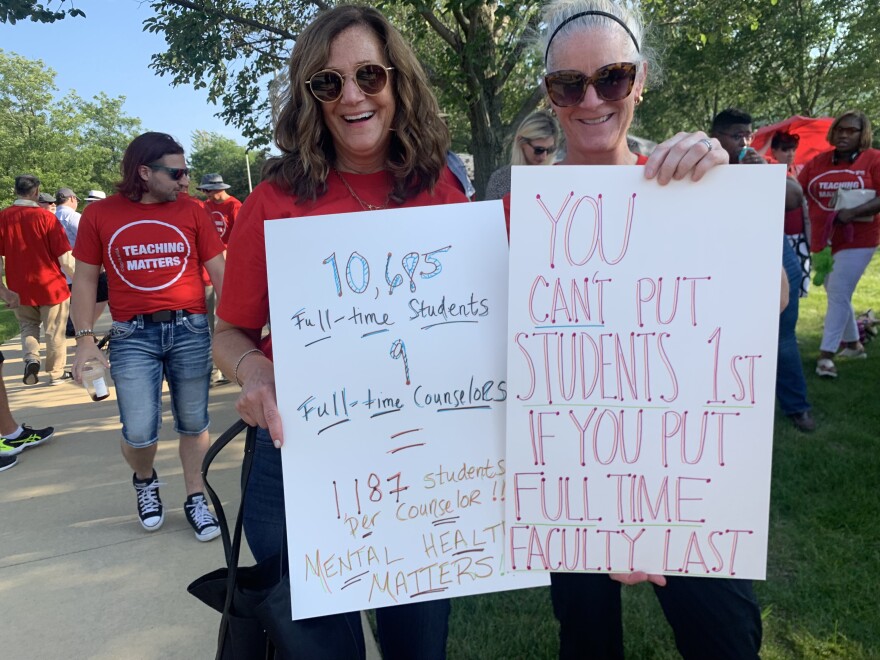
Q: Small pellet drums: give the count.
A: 0